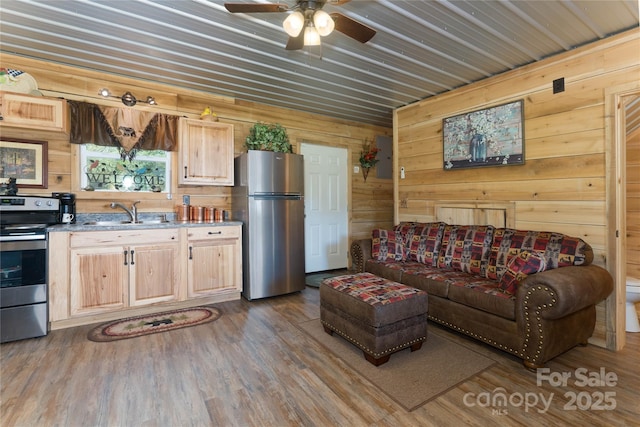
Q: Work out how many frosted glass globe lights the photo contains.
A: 3